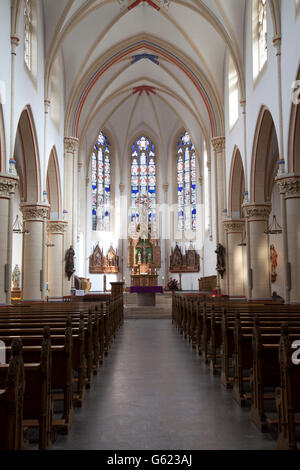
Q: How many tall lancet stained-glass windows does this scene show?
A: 3